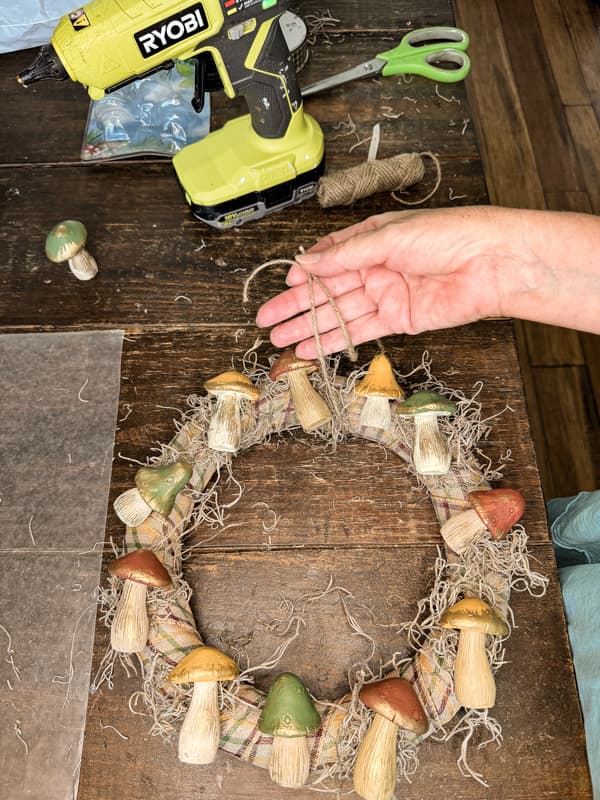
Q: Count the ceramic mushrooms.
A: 12